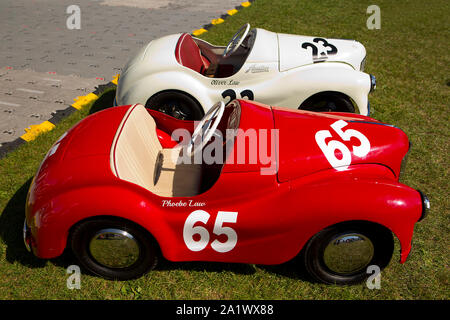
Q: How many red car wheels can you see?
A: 2